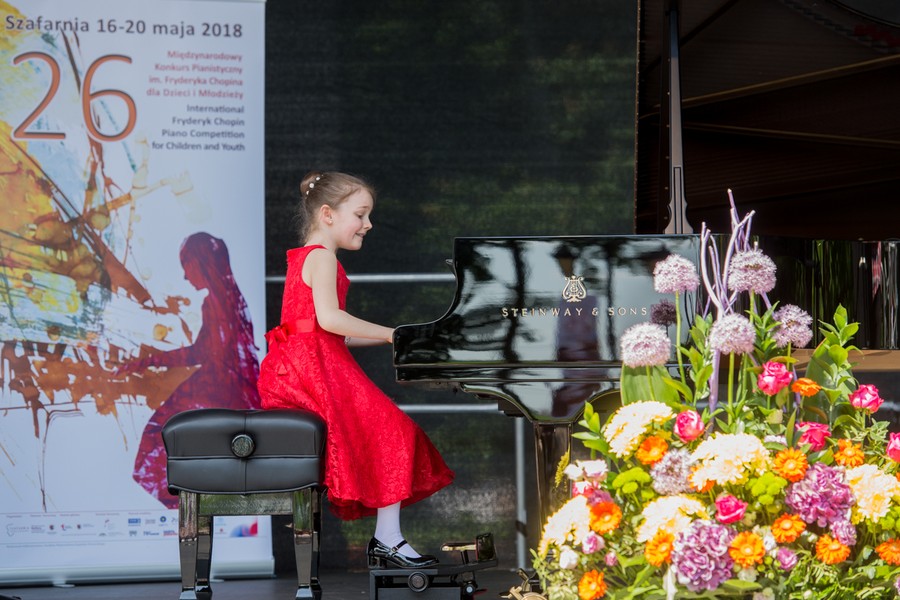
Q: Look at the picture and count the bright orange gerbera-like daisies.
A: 11